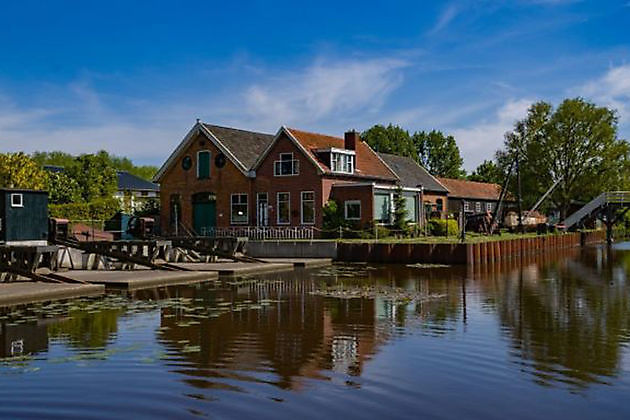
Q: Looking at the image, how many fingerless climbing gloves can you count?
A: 0